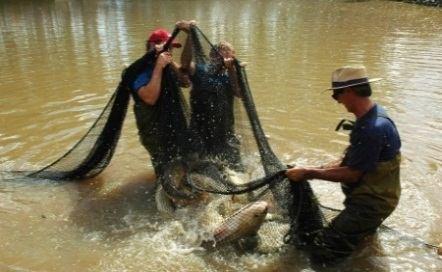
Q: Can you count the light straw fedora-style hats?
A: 1